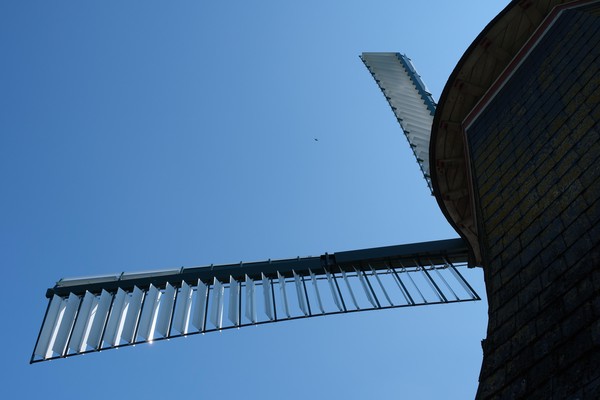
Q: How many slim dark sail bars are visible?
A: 14